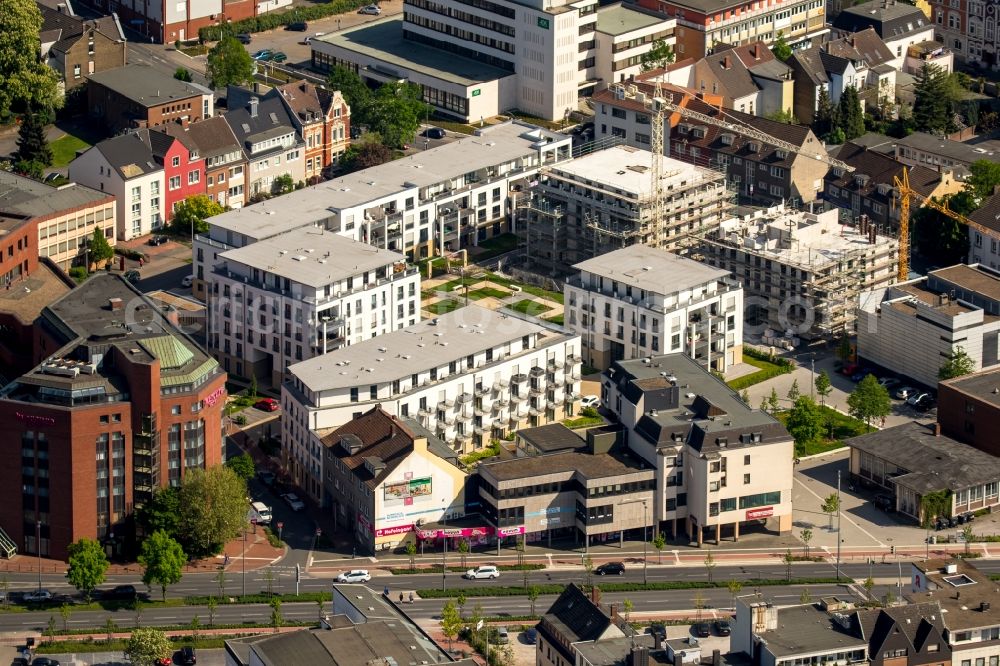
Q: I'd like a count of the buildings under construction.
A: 2